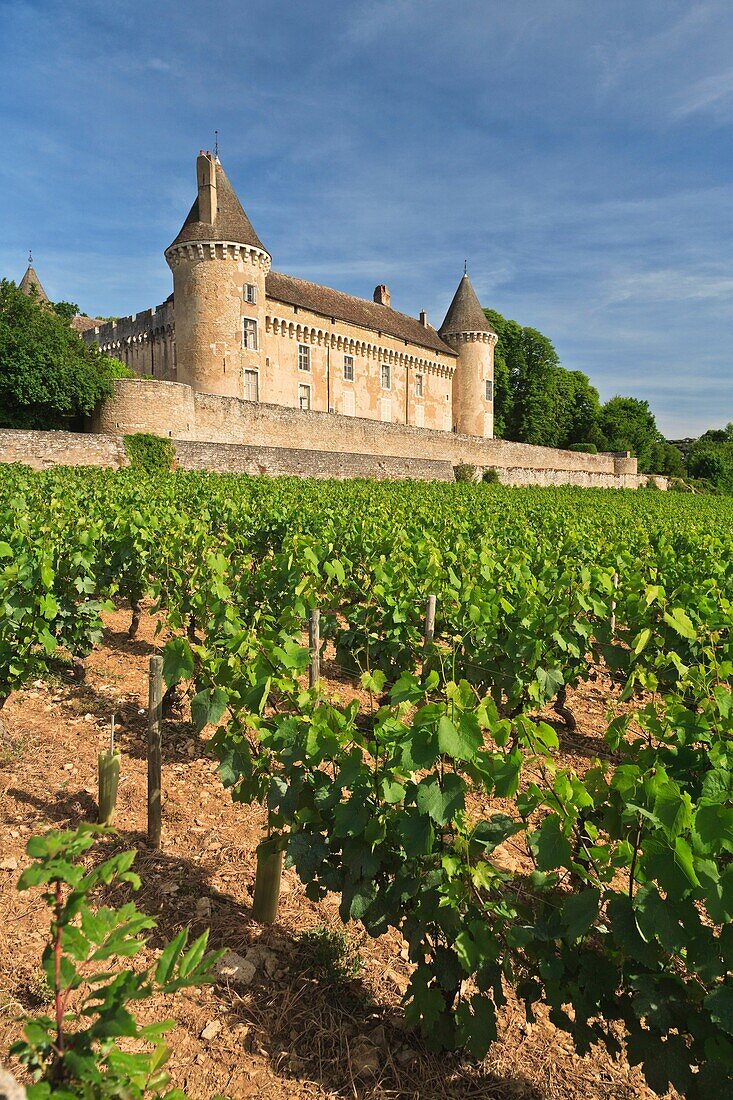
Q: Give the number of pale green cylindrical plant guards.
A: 2